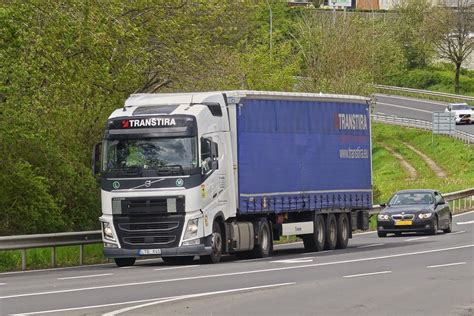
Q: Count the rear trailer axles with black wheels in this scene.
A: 3